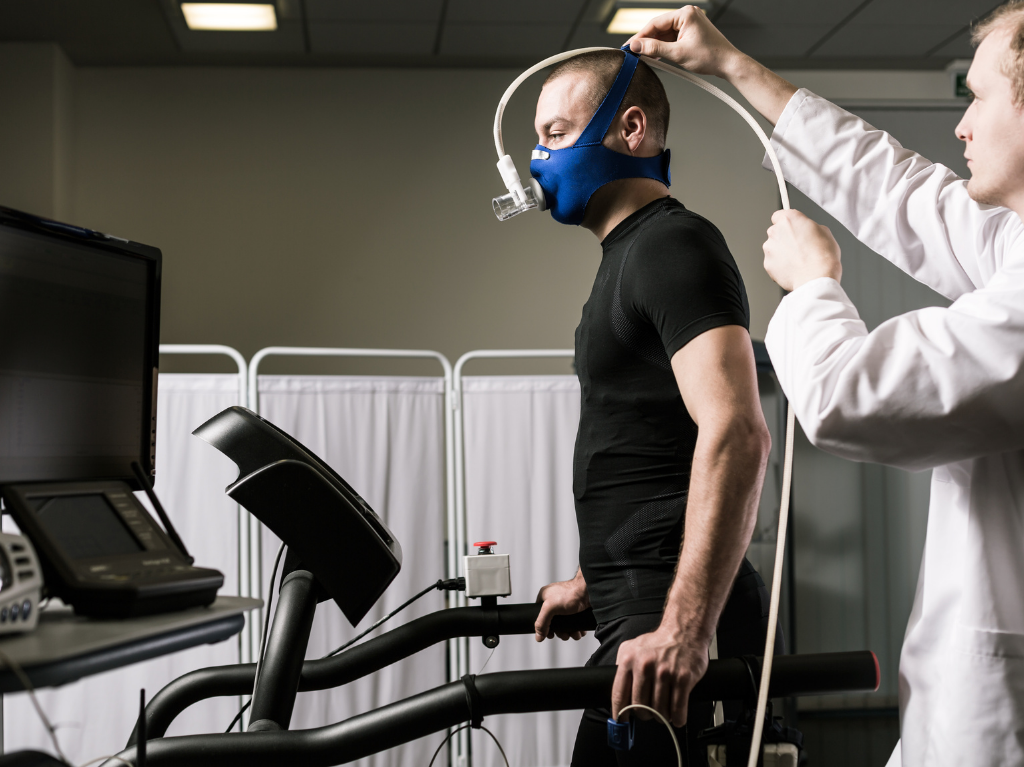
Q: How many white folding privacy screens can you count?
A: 3